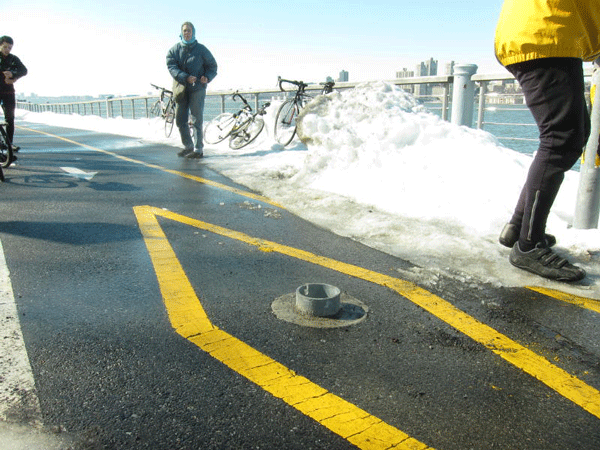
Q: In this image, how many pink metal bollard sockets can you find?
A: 0